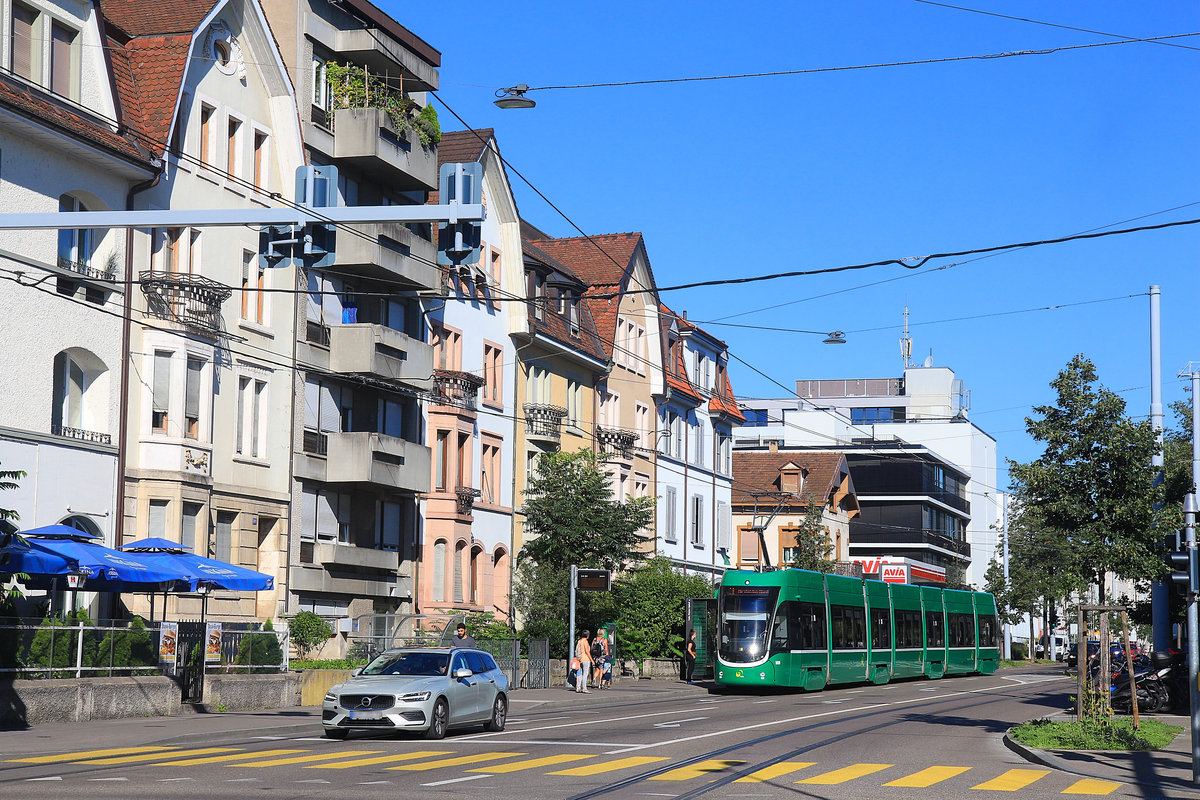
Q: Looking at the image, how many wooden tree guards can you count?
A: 1